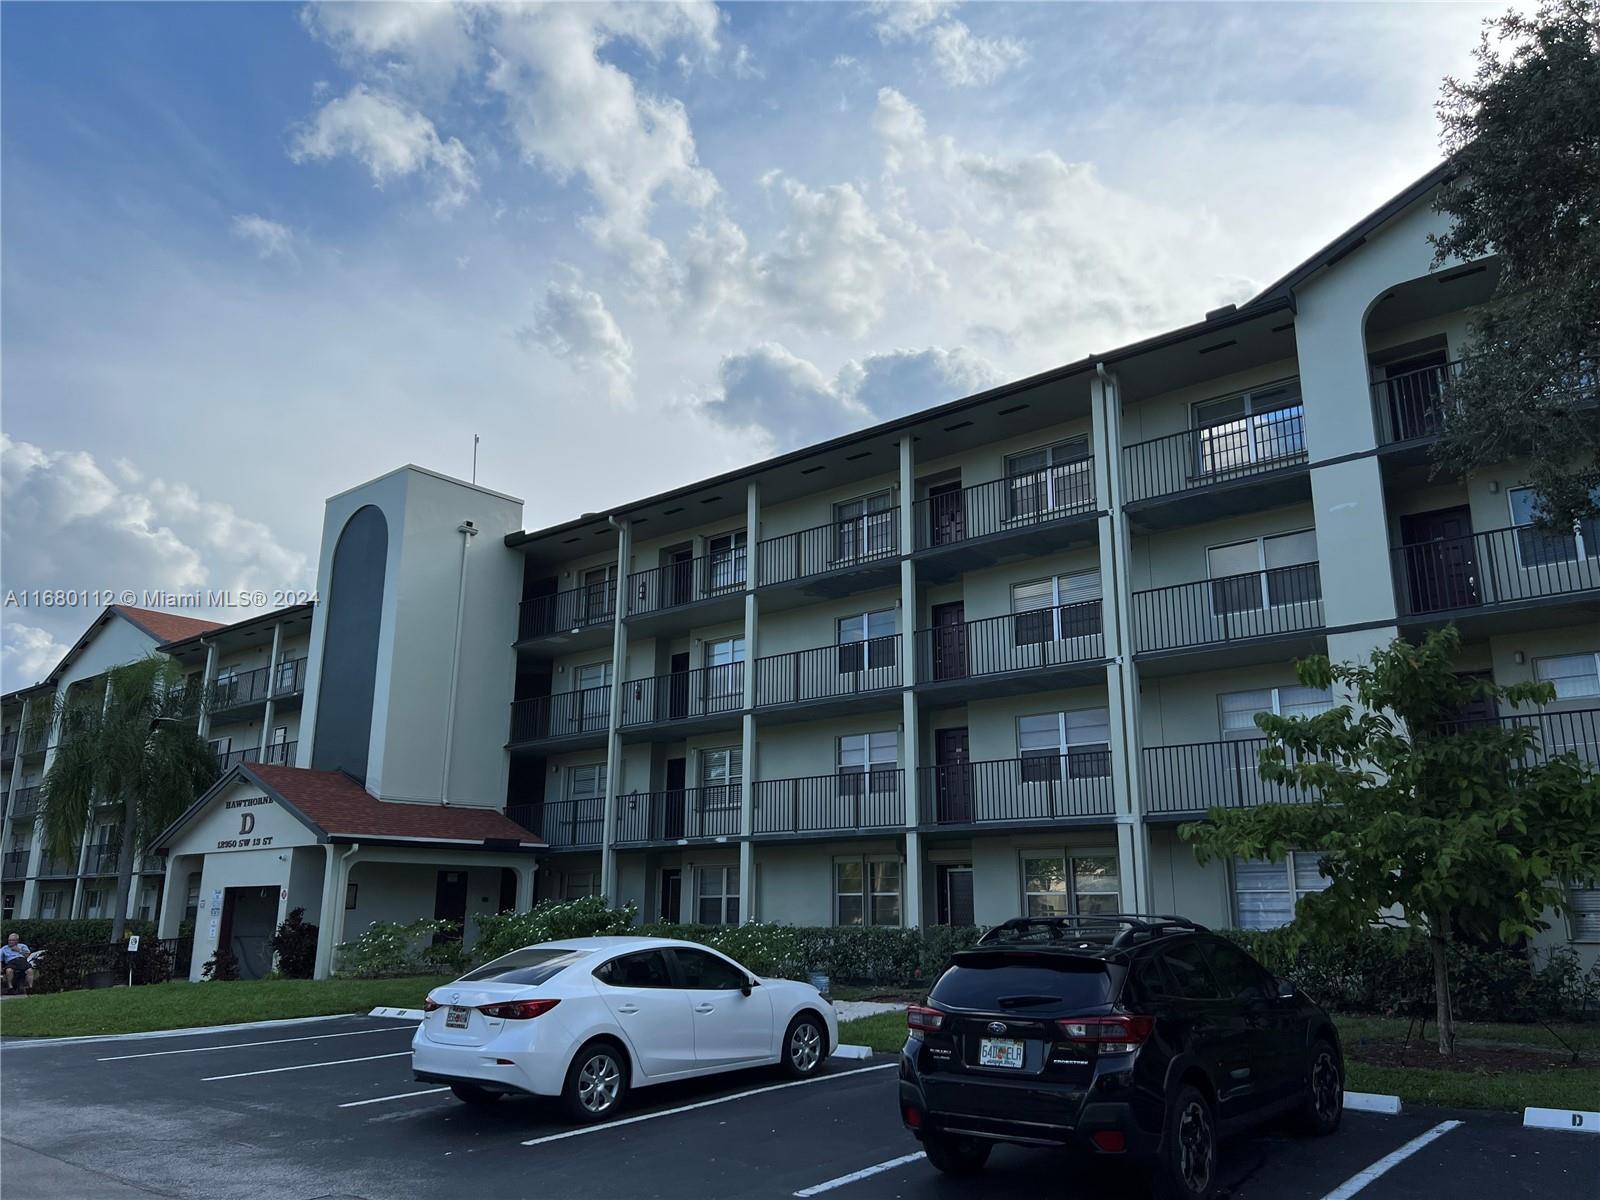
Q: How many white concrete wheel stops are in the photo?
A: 4